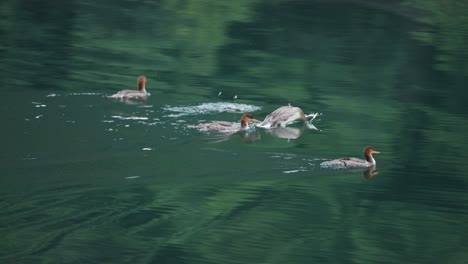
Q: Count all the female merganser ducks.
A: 4